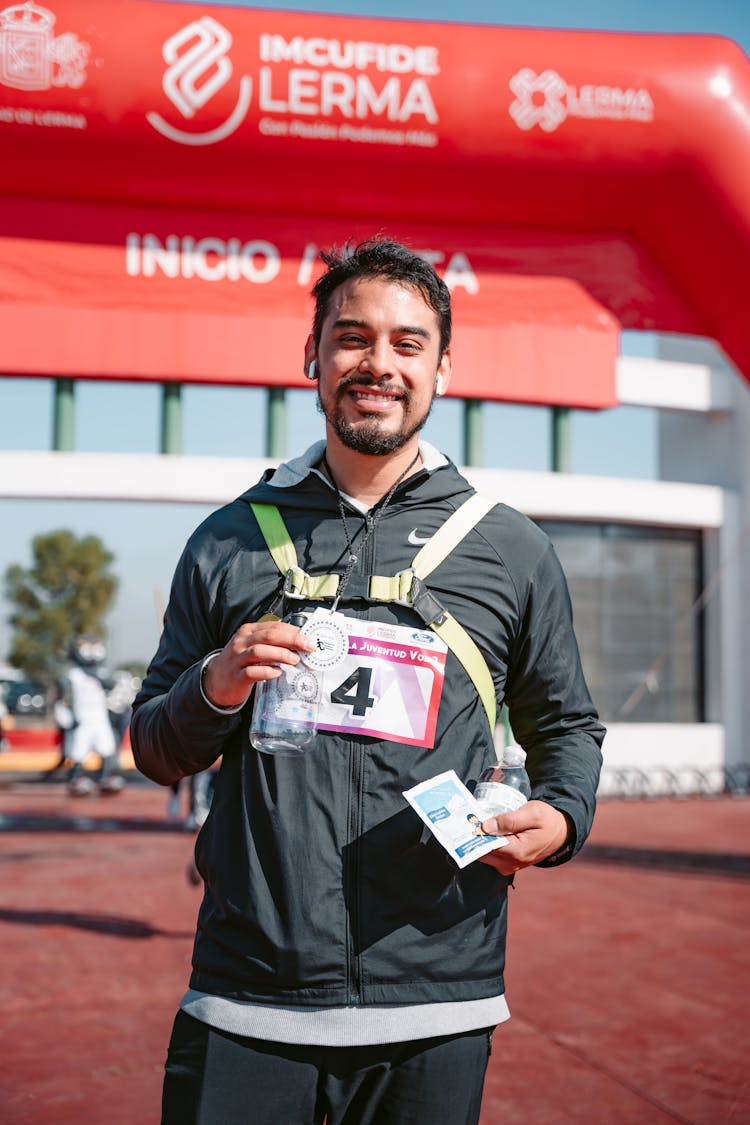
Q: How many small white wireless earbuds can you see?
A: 2